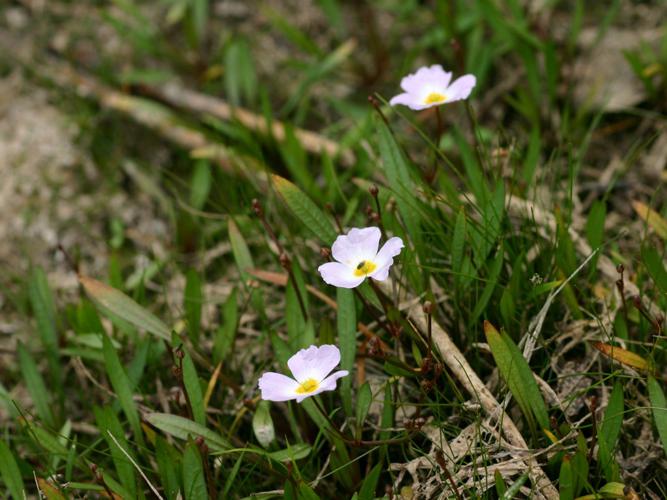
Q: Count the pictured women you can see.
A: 0